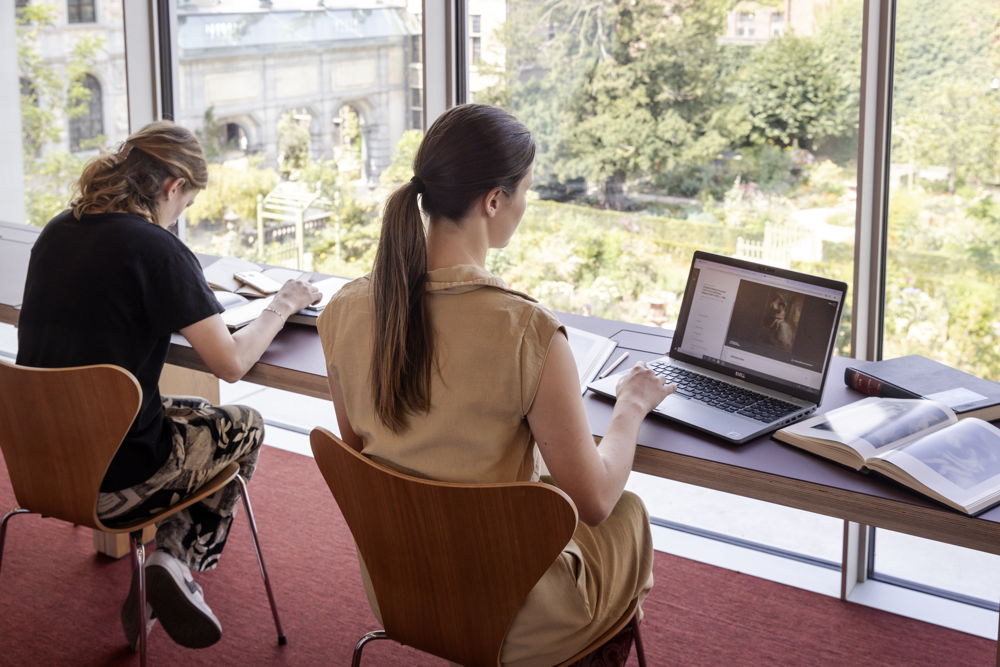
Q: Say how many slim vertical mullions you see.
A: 3